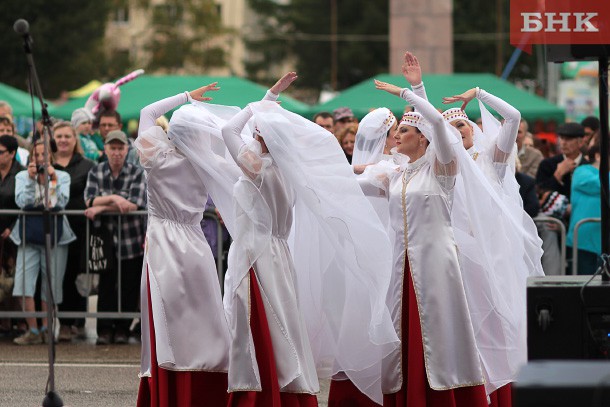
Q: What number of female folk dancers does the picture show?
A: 5